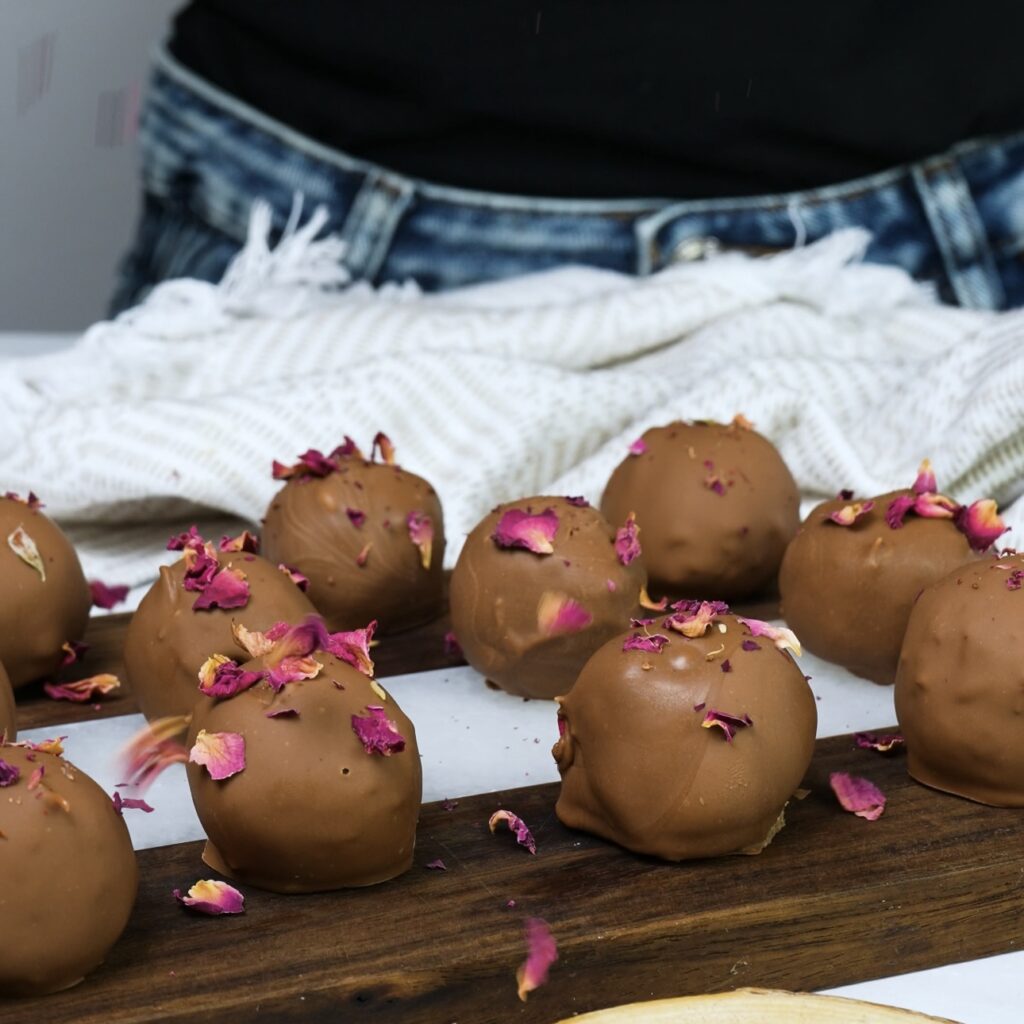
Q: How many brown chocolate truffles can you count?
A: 11